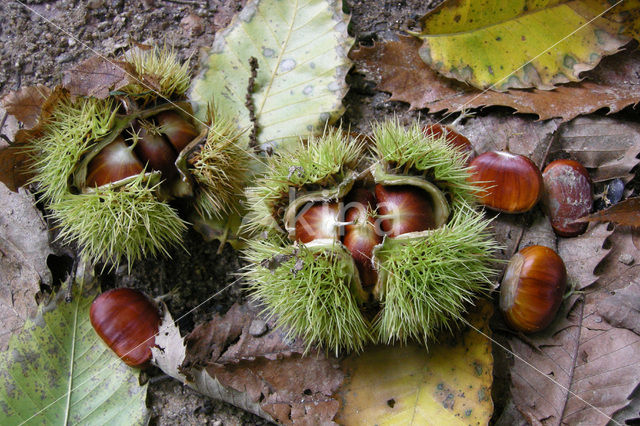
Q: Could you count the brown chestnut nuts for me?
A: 11